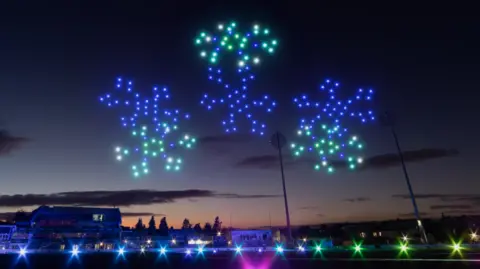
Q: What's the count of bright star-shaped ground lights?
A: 11